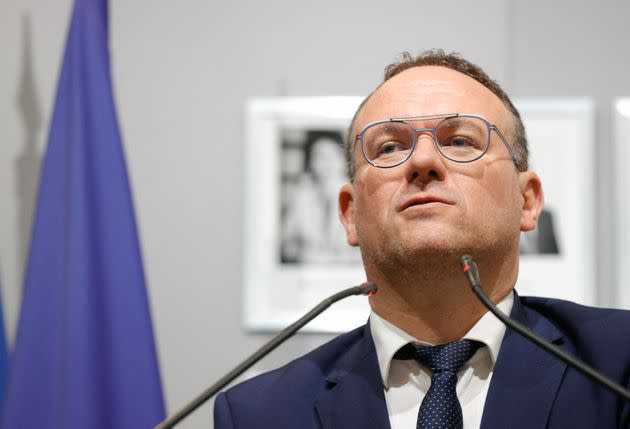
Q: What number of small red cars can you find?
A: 0